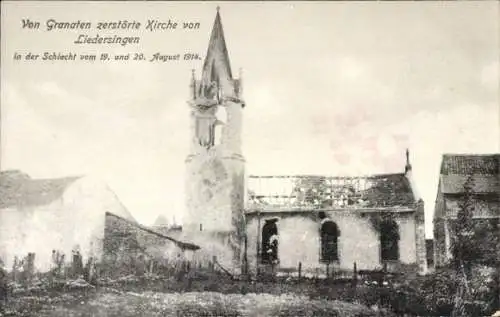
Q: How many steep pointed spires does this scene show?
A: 1